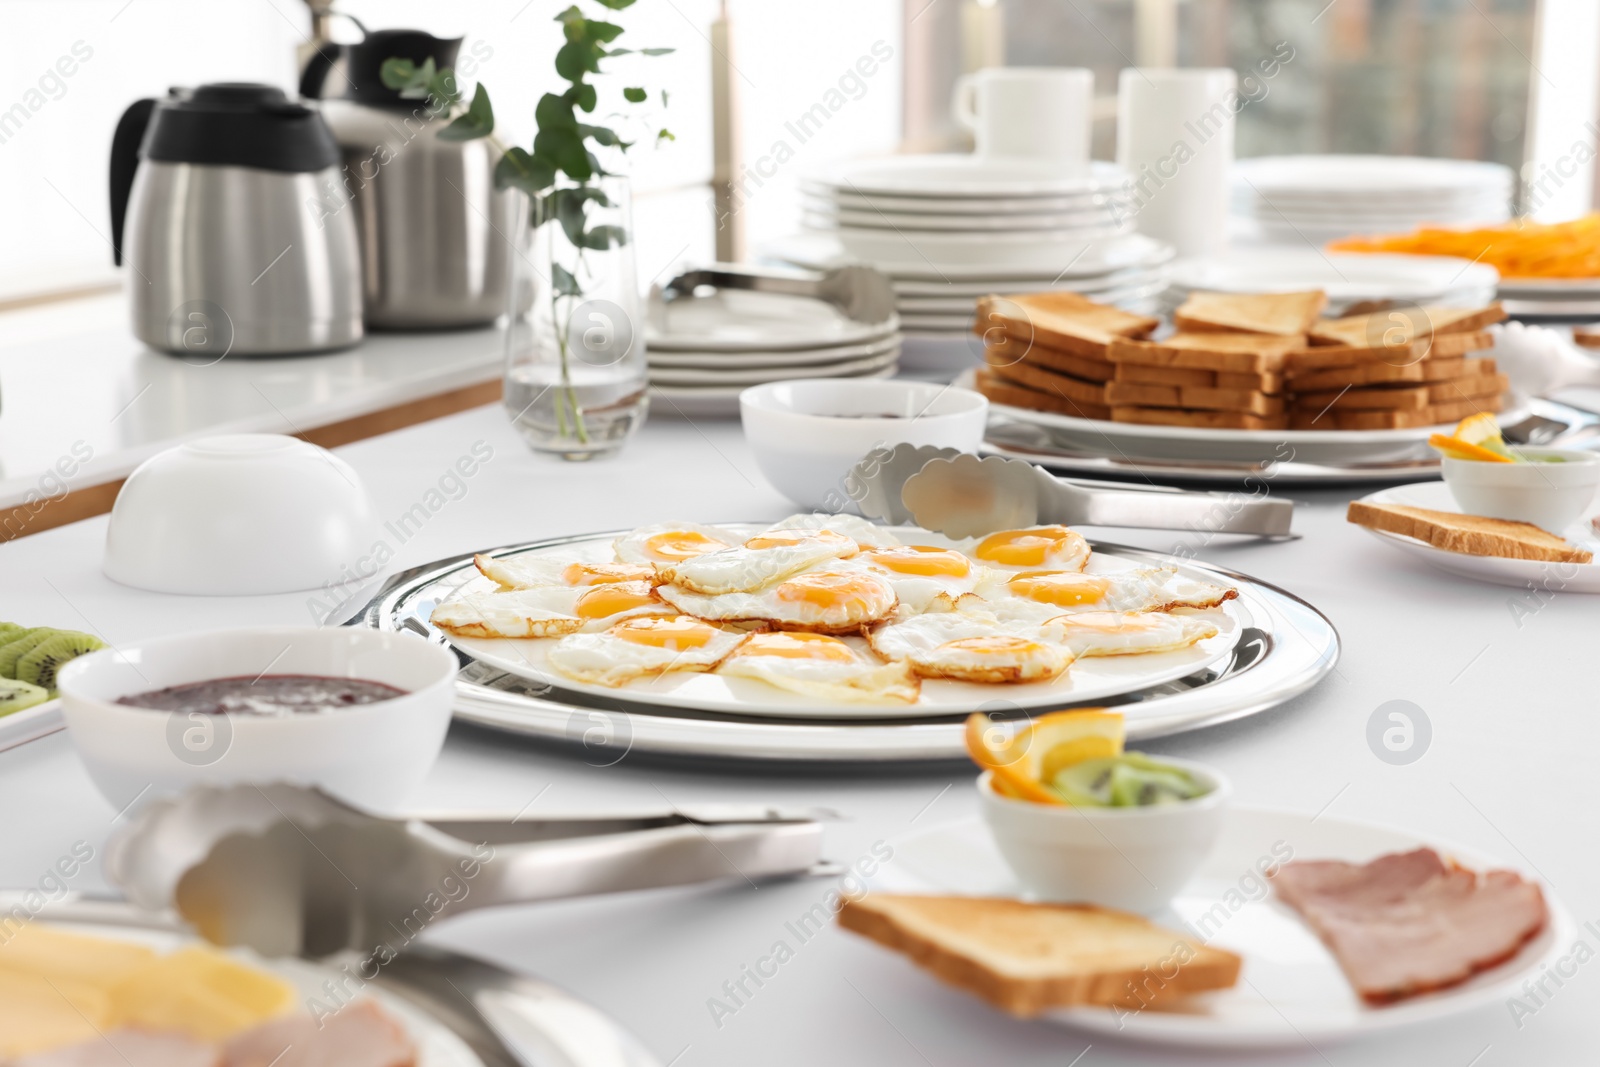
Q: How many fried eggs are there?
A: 13